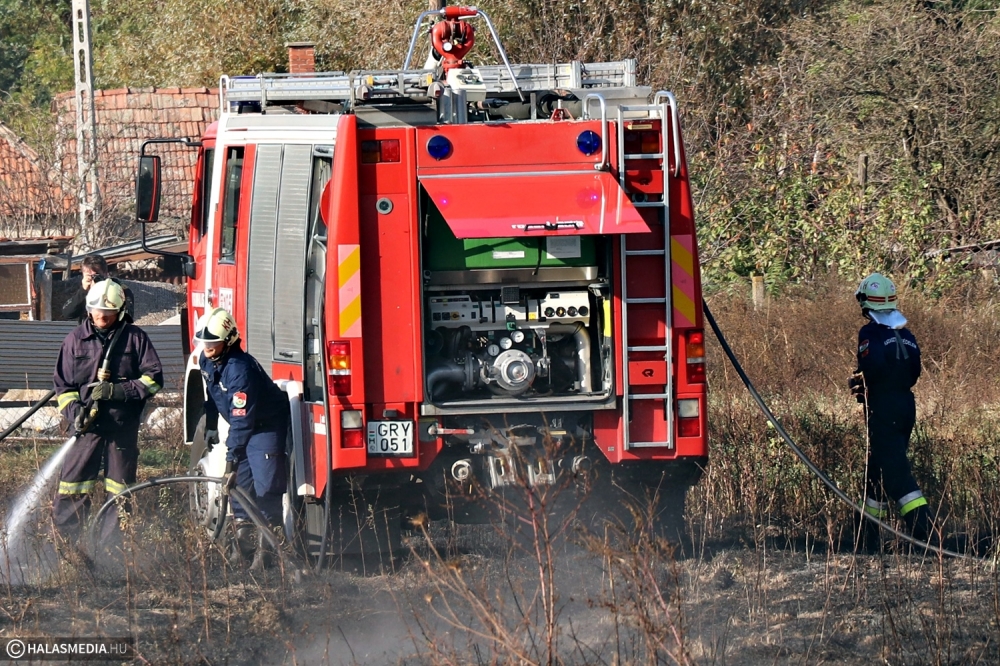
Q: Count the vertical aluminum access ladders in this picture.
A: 1